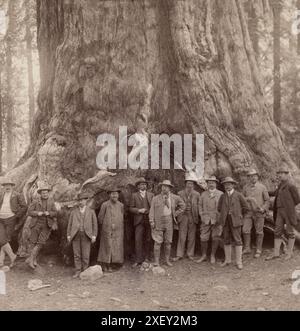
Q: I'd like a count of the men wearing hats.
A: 11